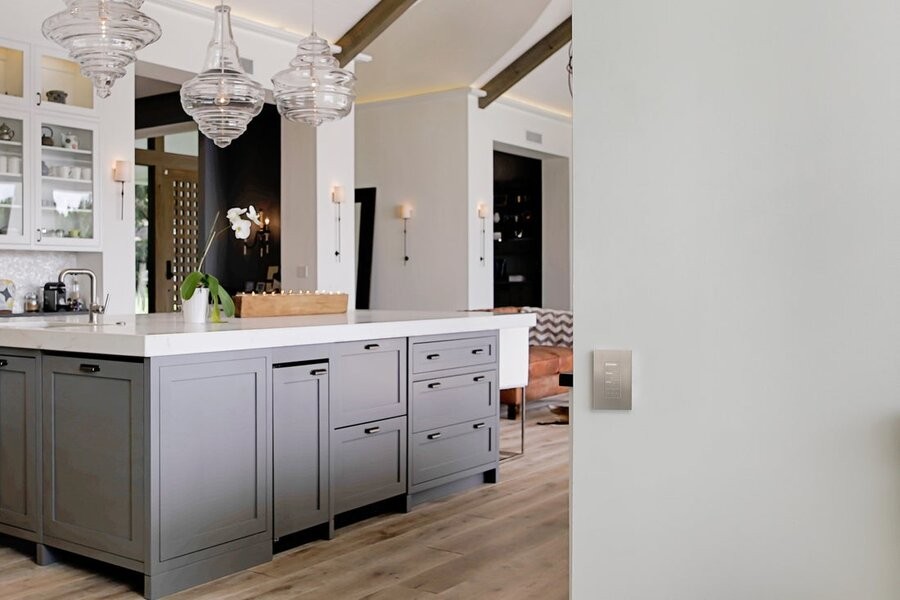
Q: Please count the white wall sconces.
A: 4